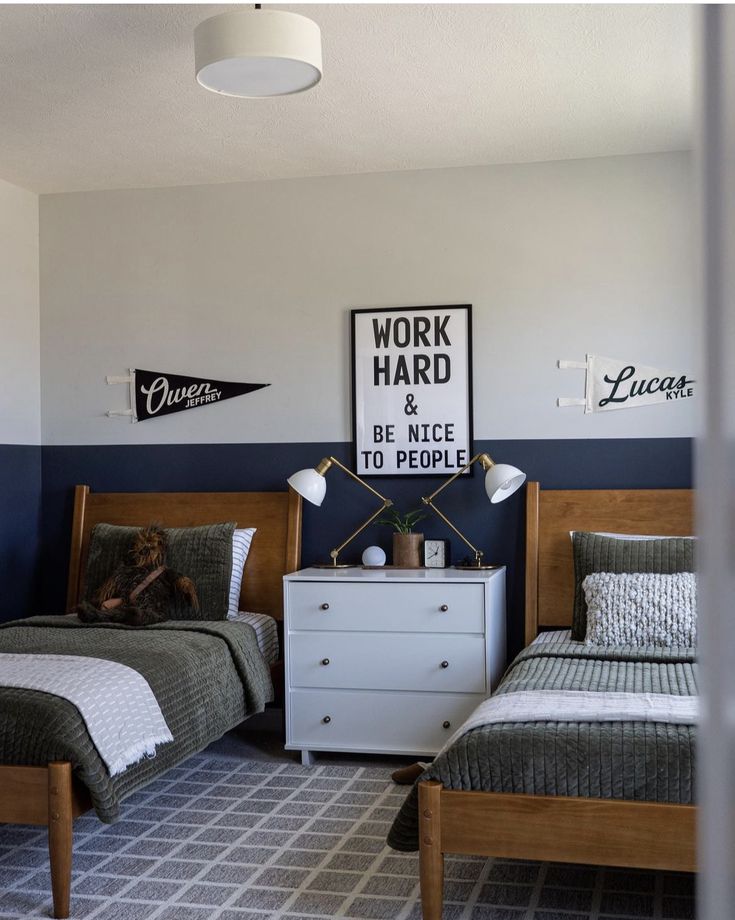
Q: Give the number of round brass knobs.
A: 6